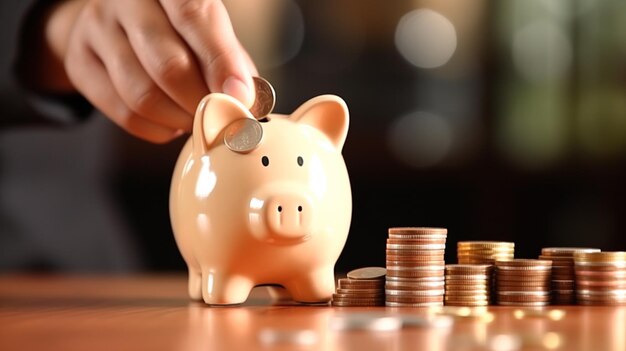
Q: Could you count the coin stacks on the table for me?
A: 7